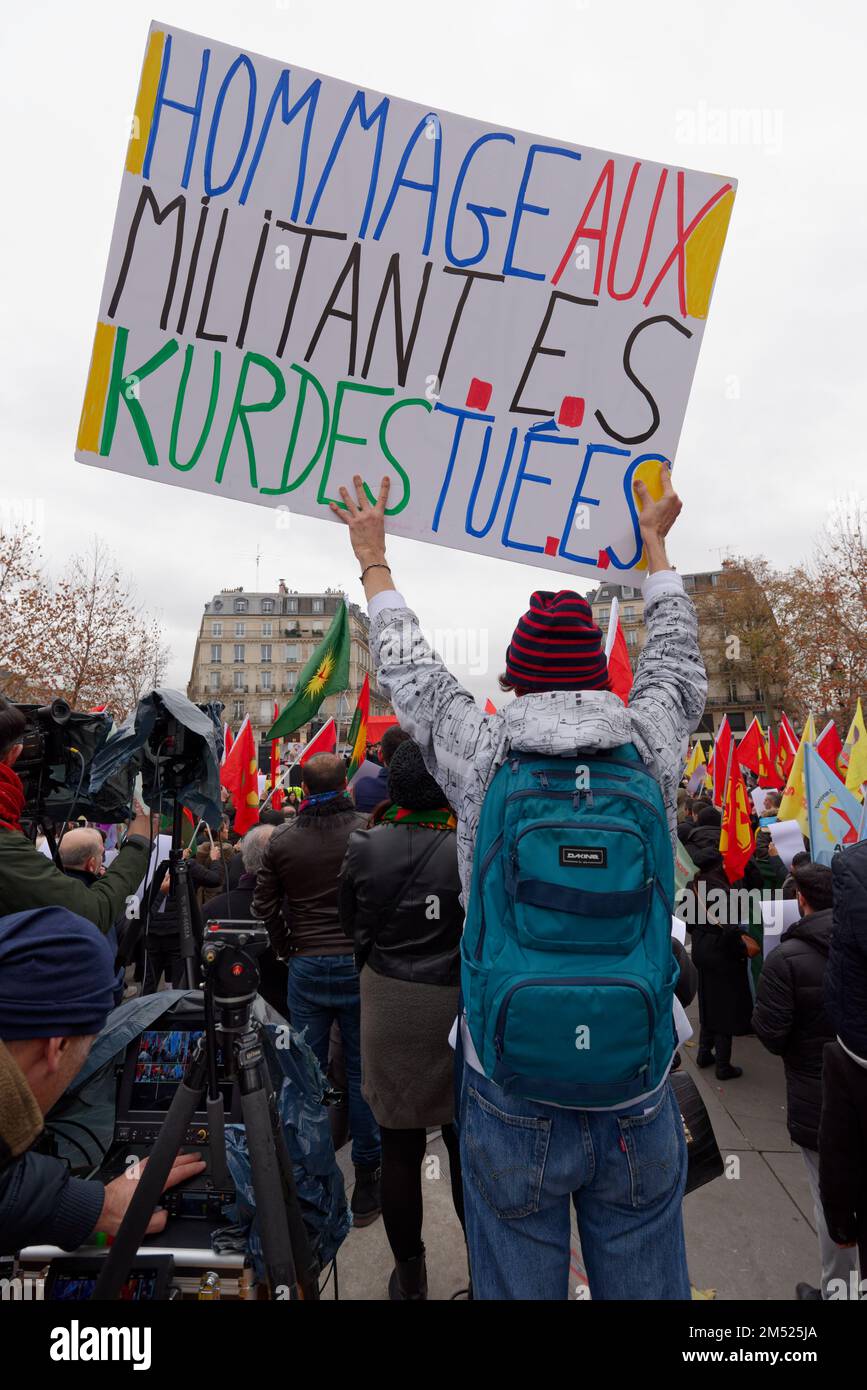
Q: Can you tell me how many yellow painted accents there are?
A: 4